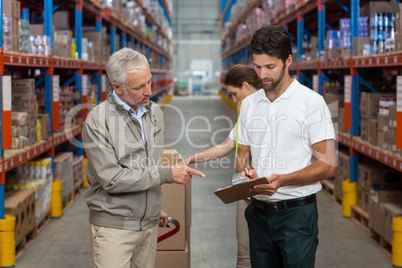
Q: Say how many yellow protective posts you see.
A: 5